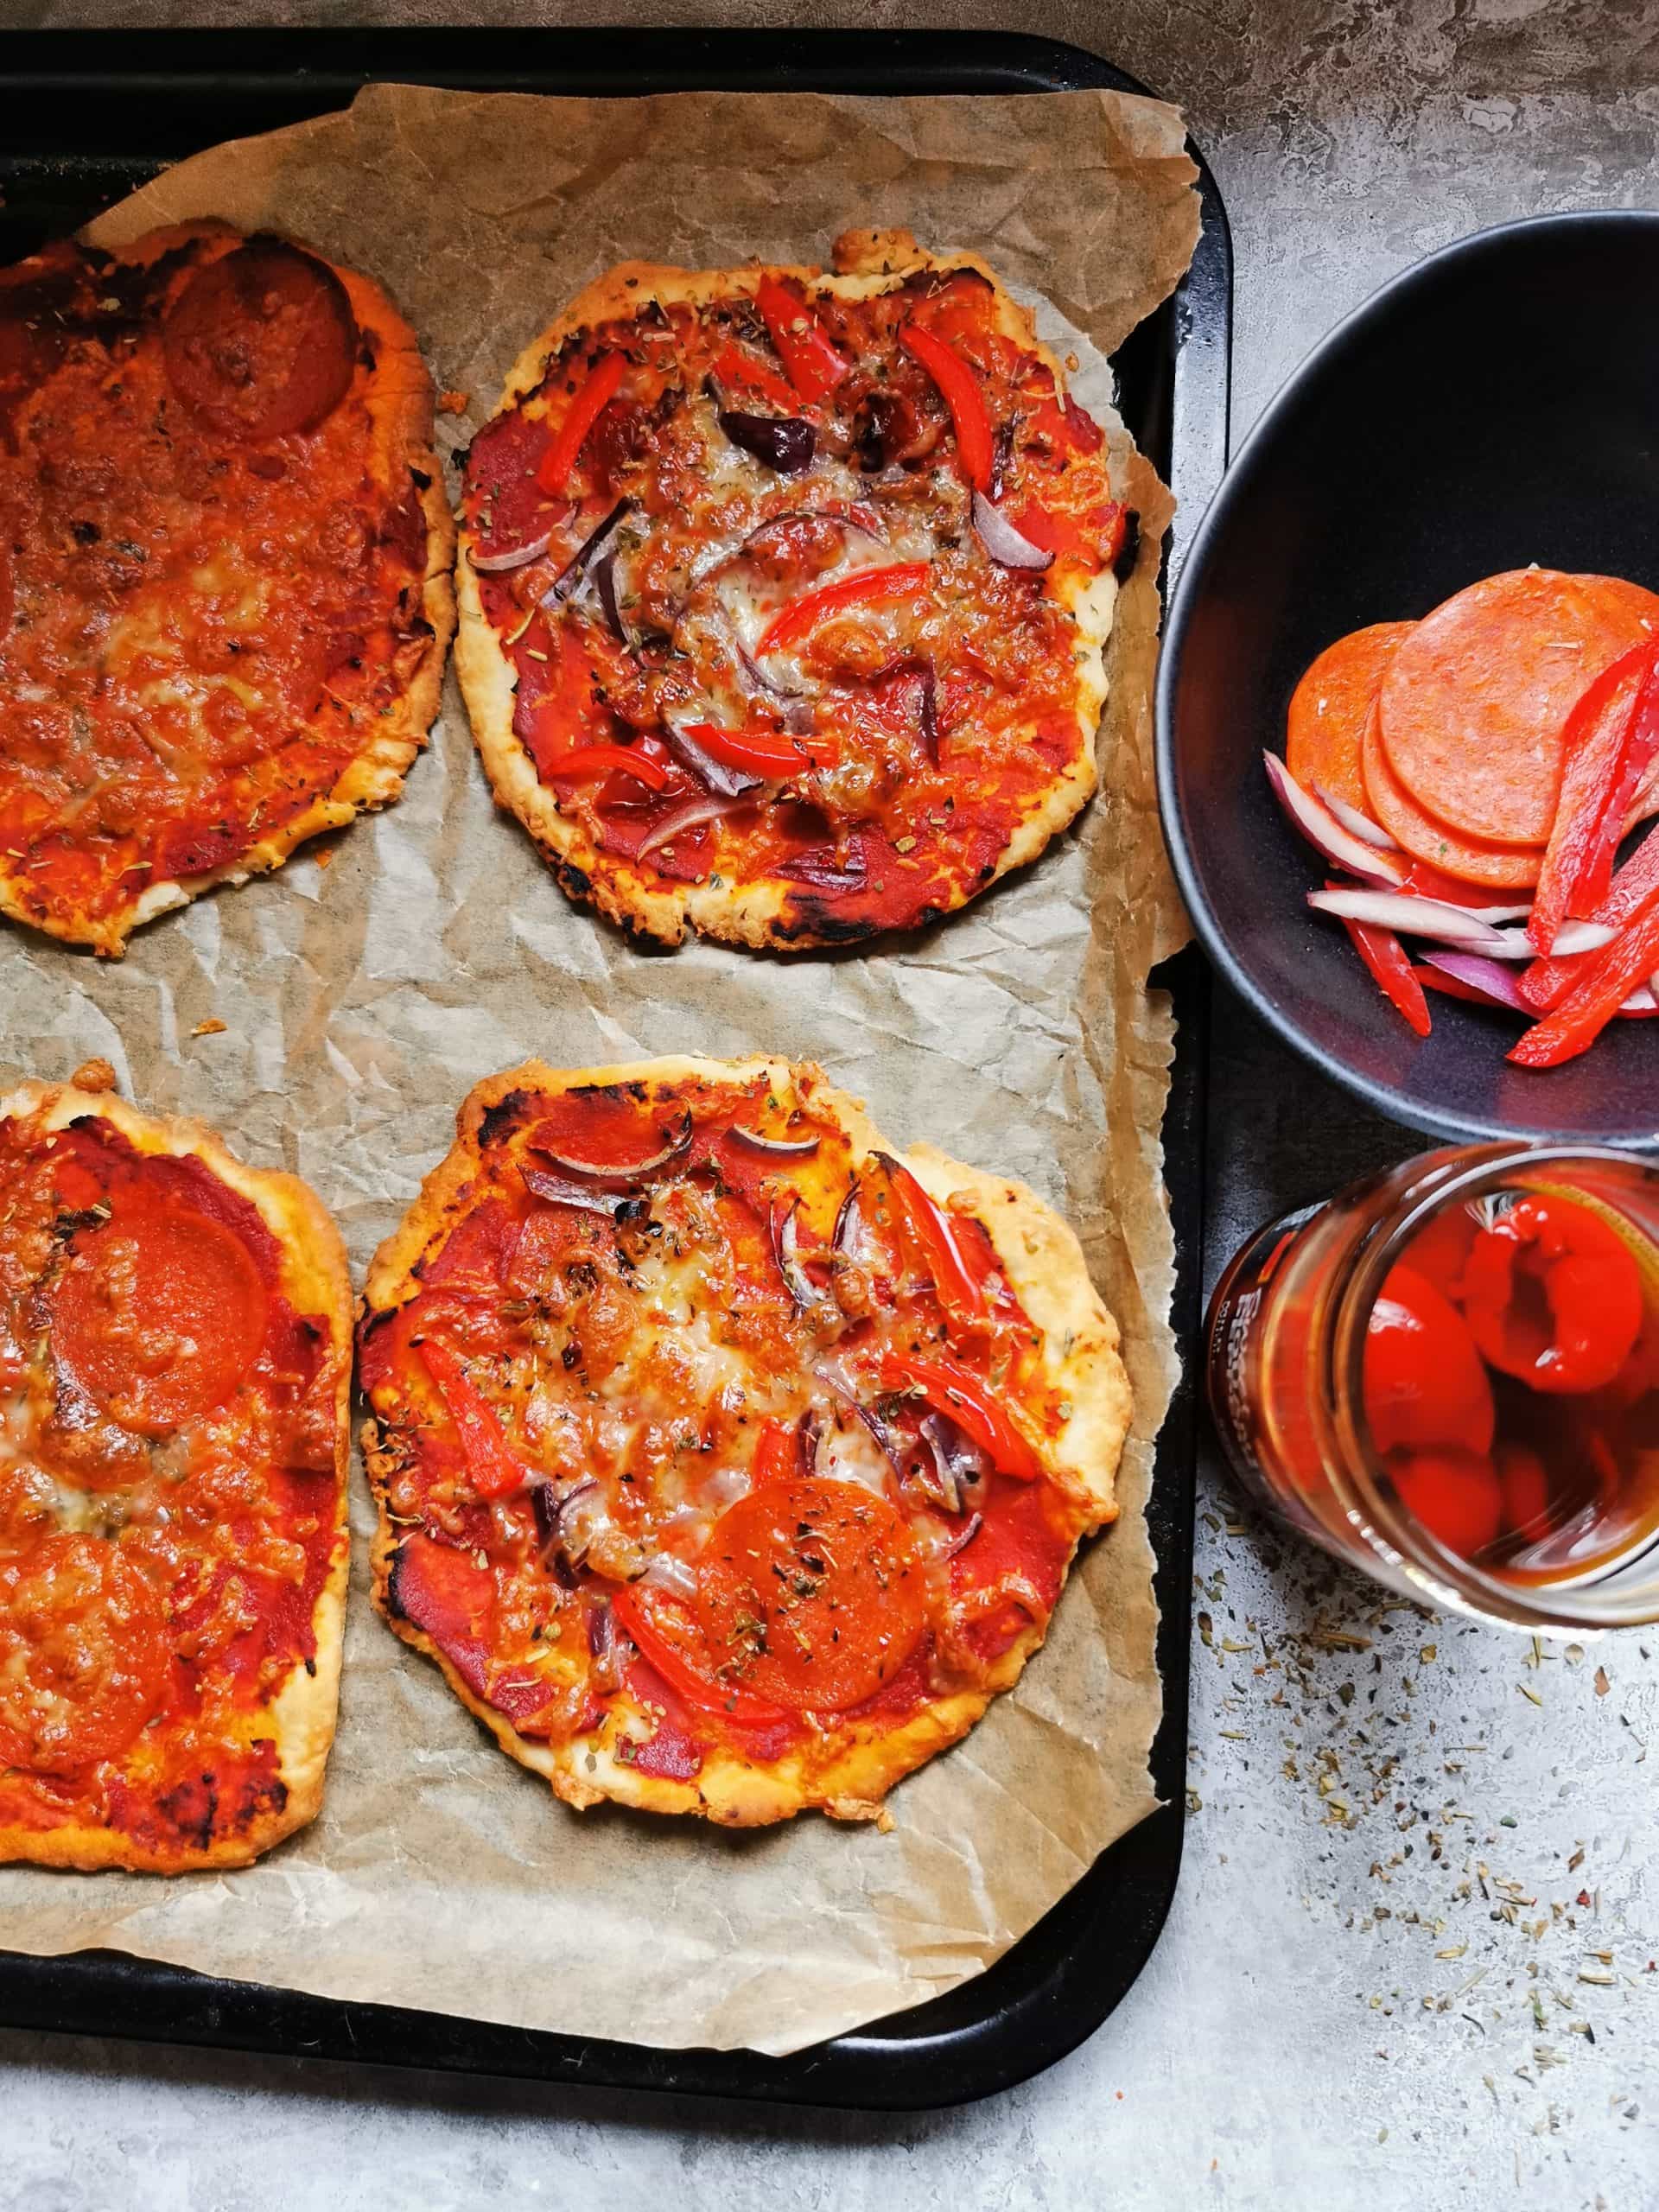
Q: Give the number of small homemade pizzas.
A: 4